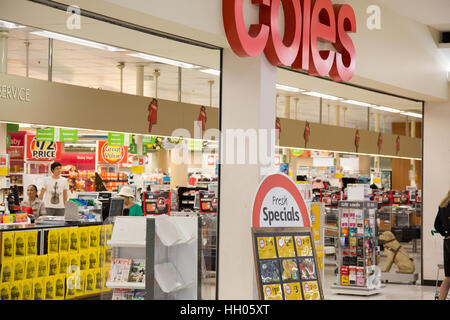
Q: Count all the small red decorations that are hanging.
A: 7